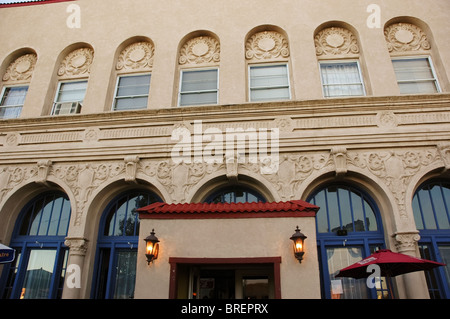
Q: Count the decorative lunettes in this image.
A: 7